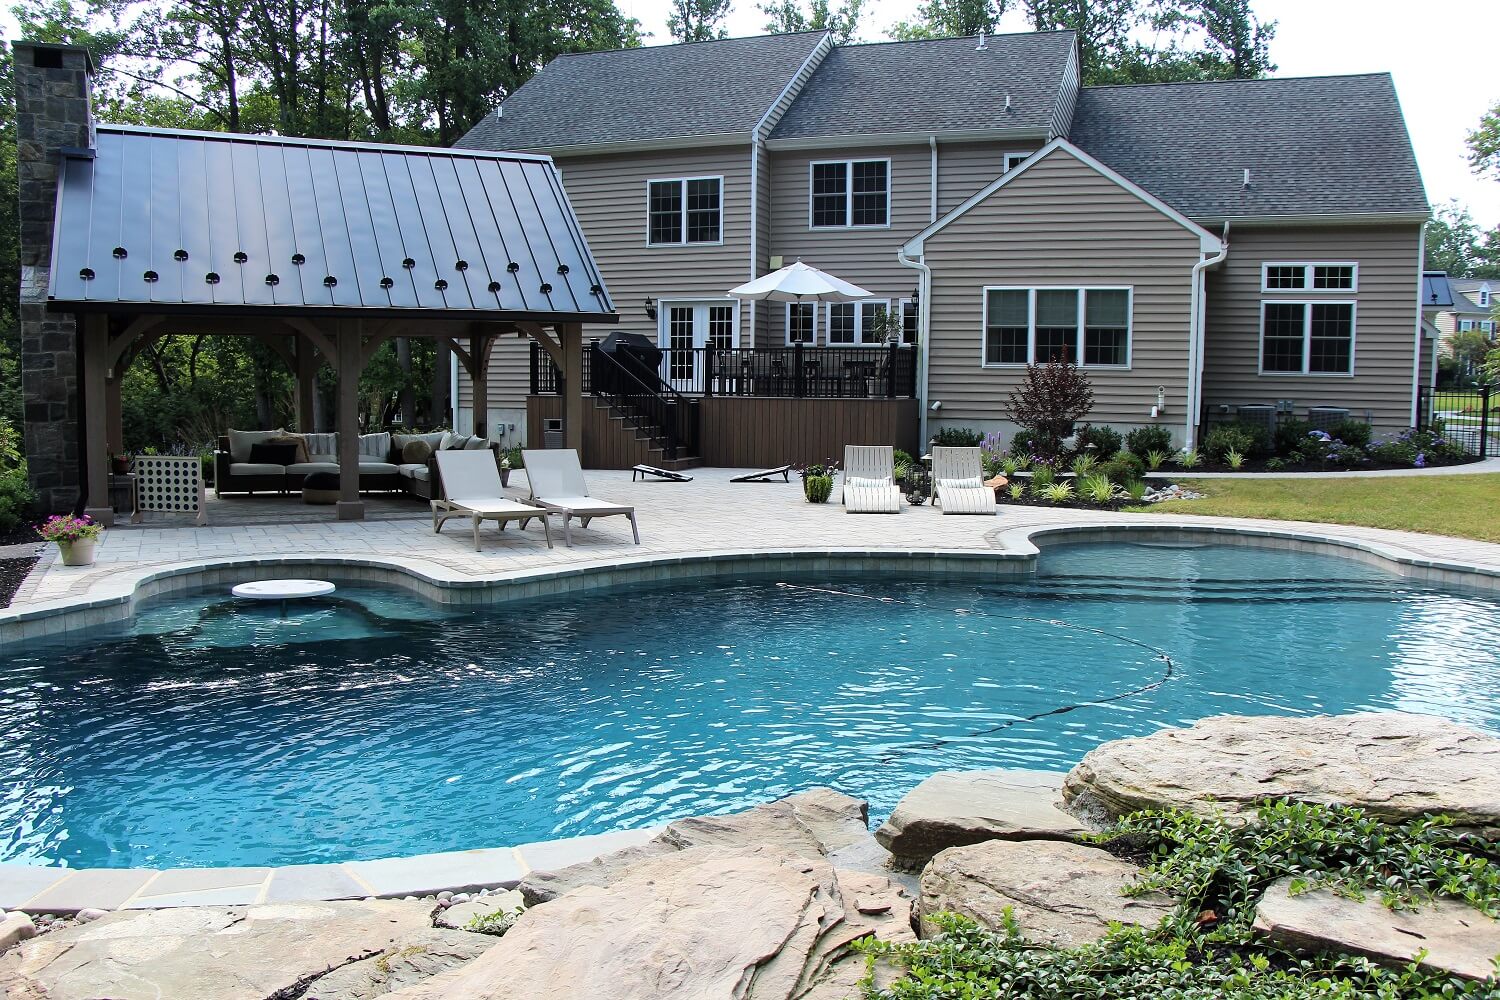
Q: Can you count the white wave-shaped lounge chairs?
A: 2